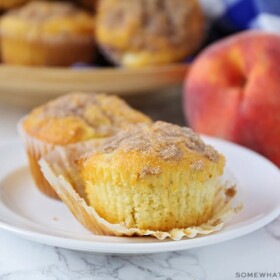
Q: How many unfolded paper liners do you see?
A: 1